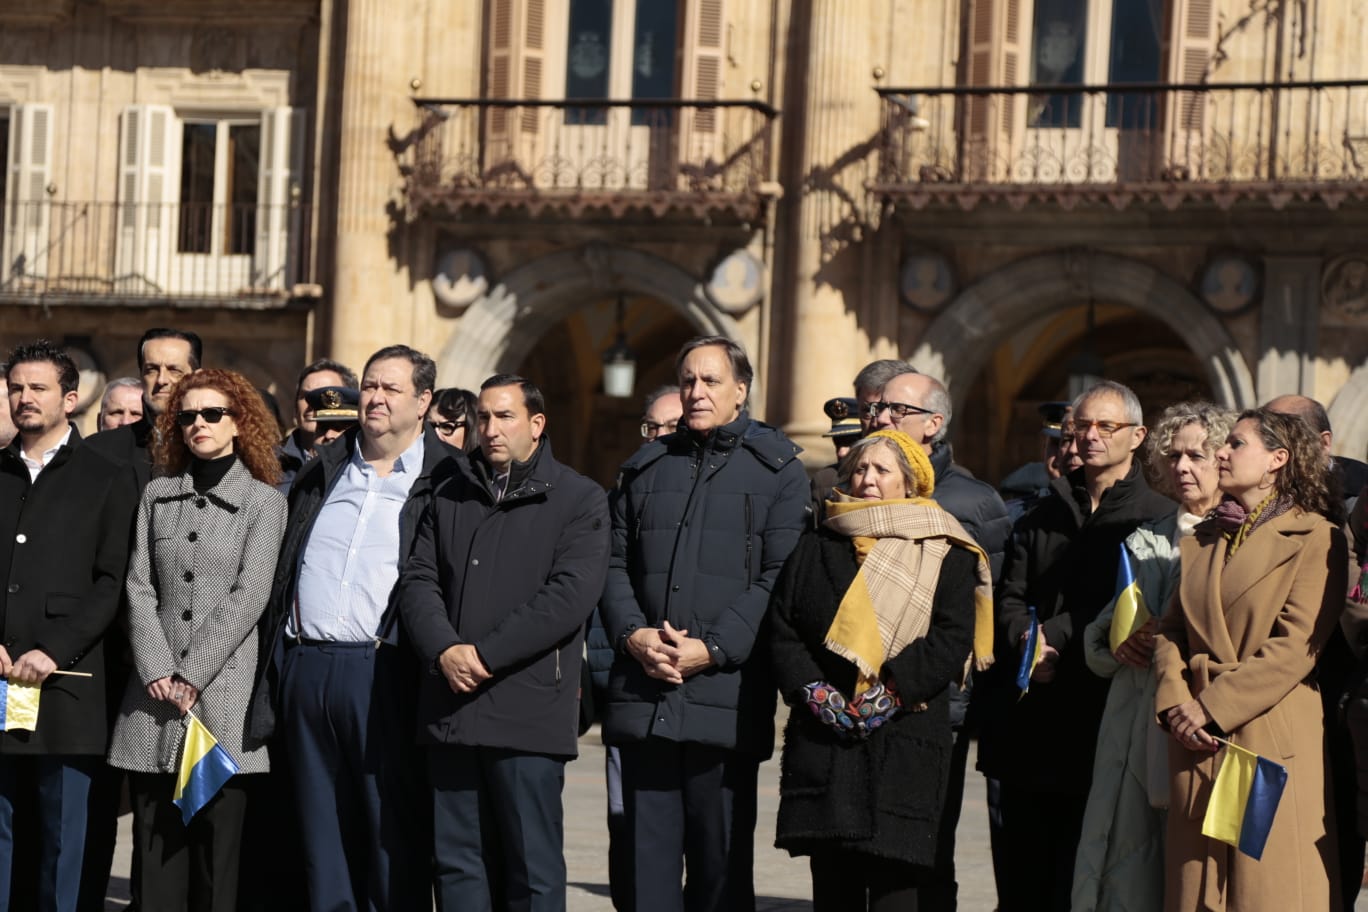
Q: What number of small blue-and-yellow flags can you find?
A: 5